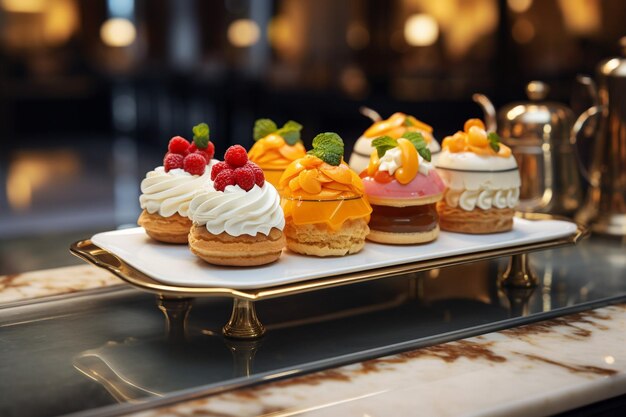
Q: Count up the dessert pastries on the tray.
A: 7